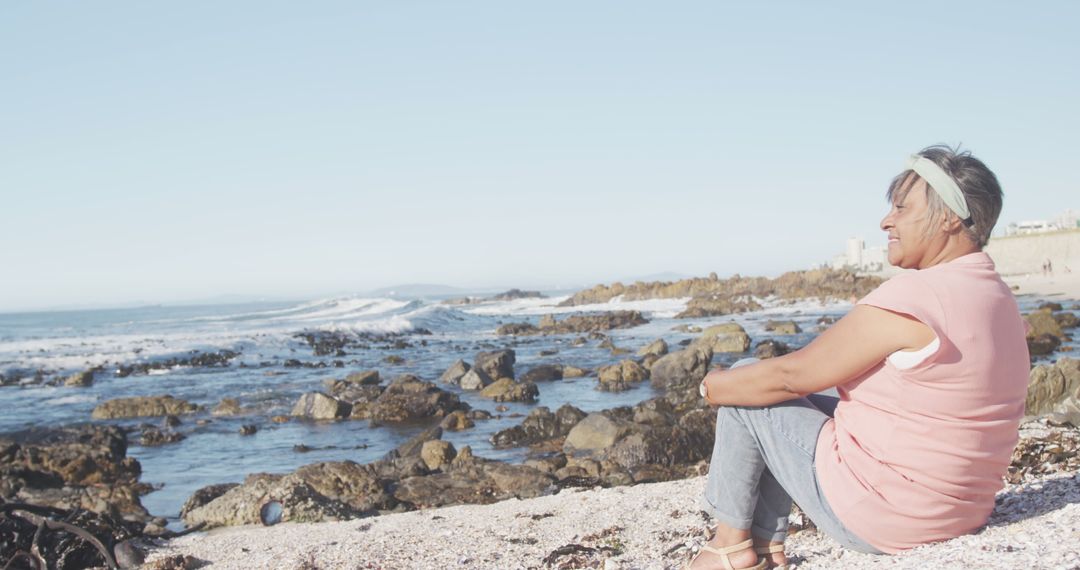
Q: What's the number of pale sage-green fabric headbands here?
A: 1